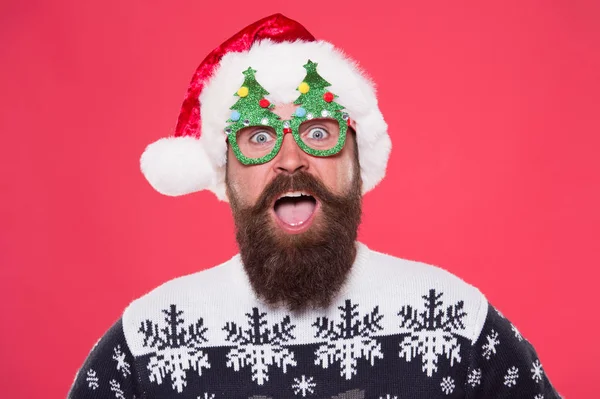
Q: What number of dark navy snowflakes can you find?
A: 4